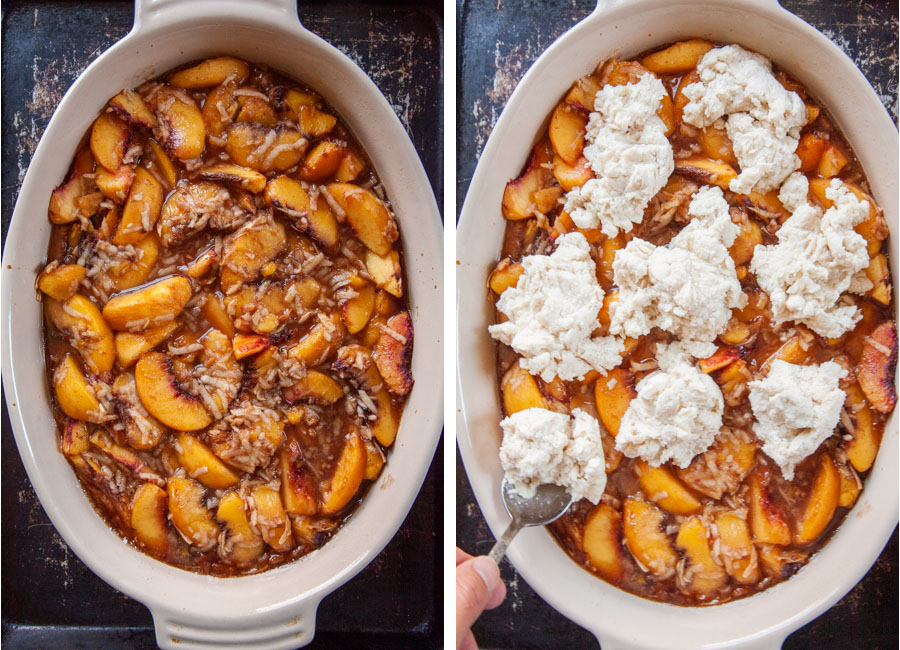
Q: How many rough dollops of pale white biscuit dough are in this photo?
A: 8